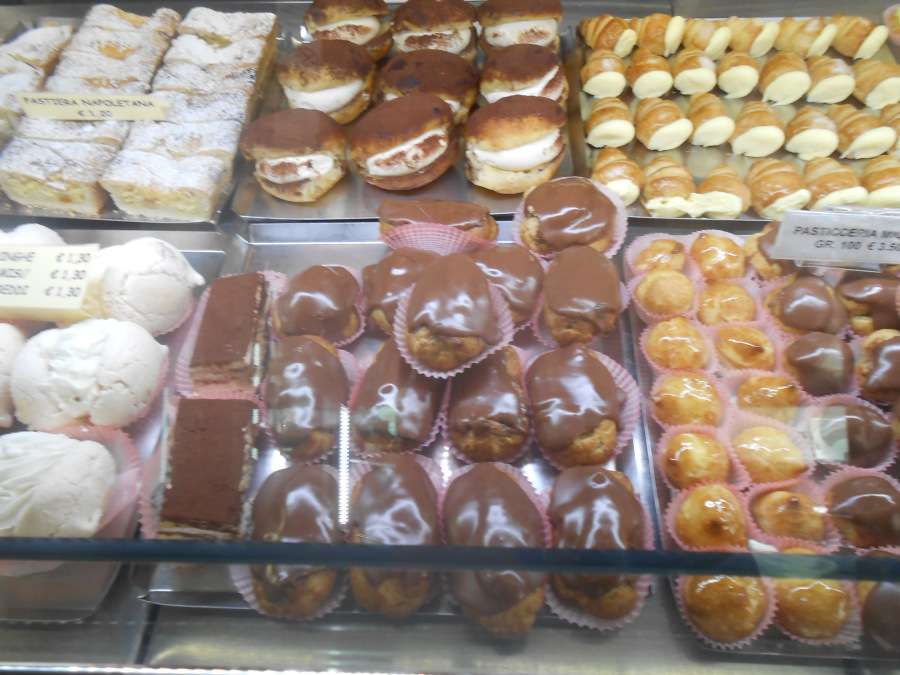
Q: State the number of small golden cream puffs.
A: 14